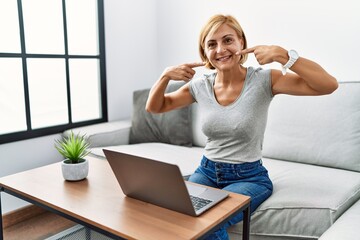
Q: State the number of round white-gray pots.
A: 1